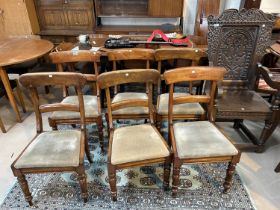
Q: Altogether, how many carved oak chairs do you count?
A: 1